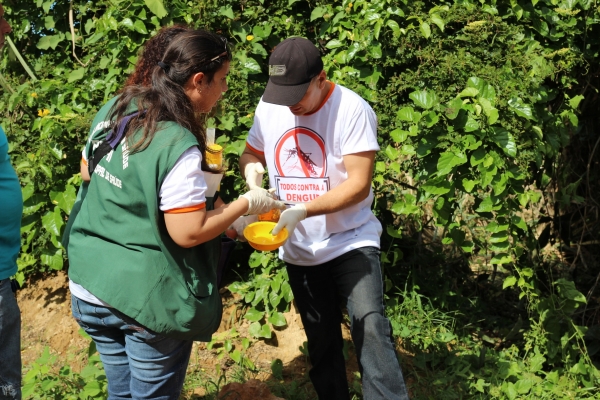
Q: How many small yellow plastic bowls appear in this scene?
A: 1